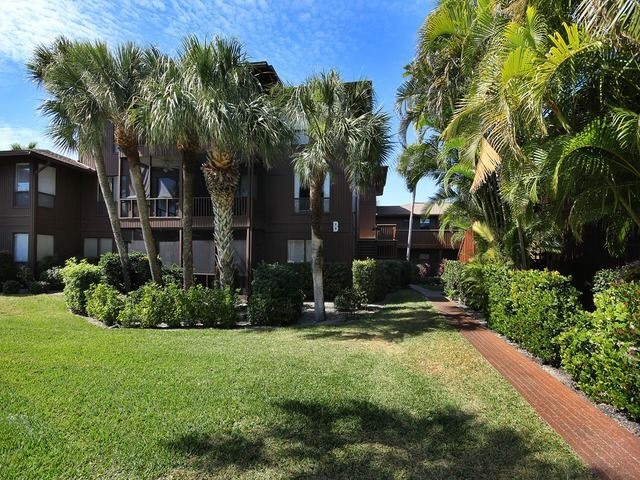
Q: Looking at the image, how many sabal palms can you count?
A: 5